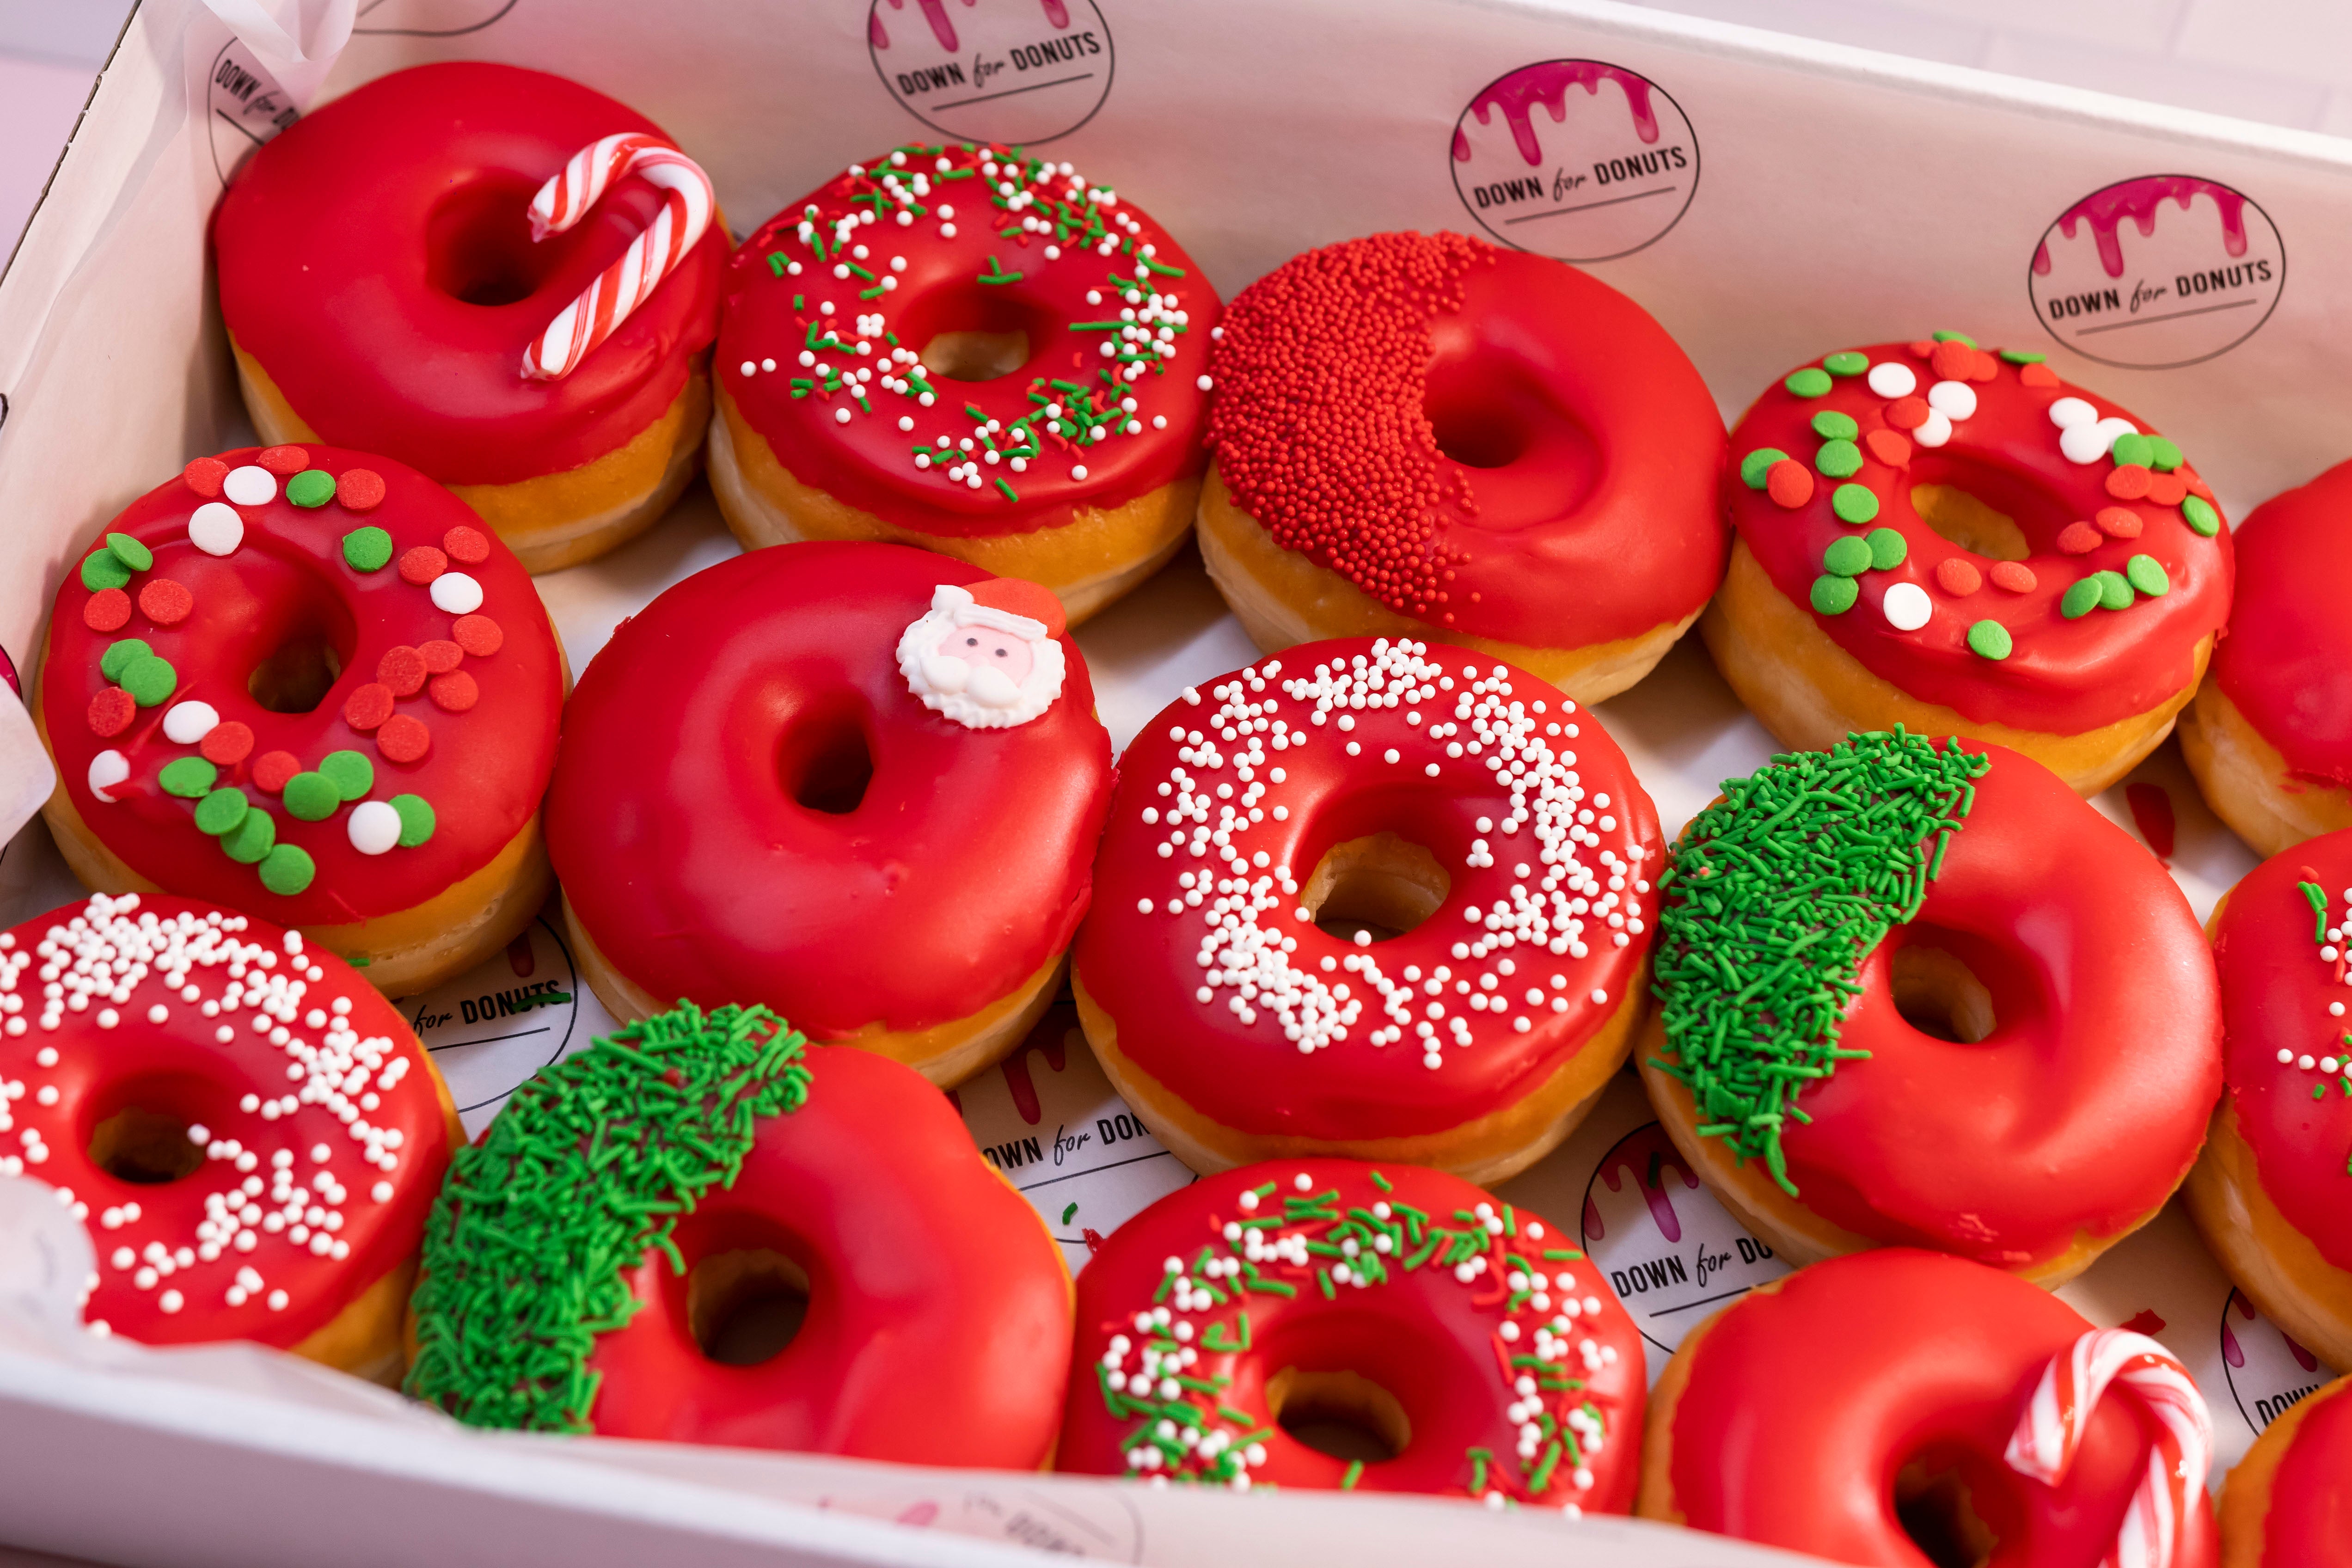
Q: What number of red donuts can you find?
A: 15